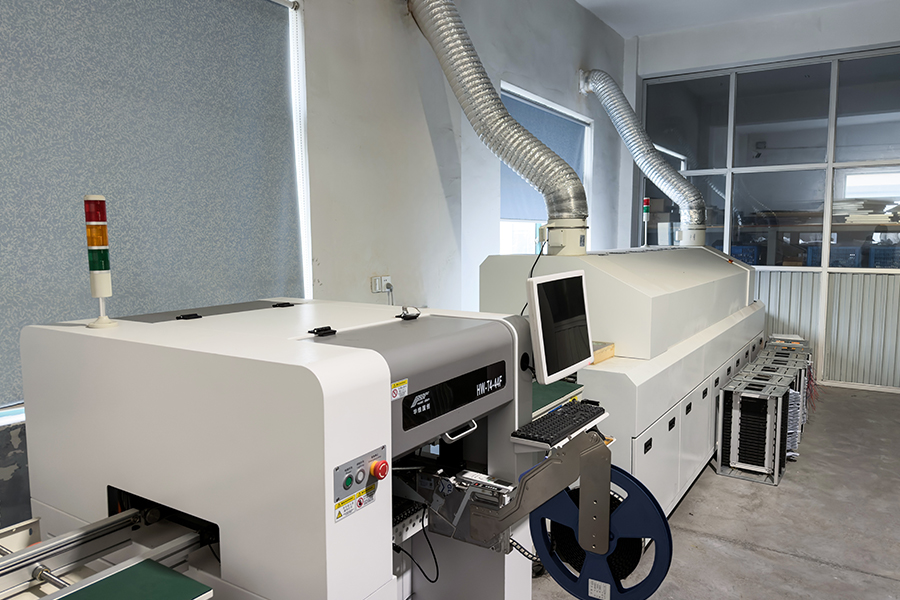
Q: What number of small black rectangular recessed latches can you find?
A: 10